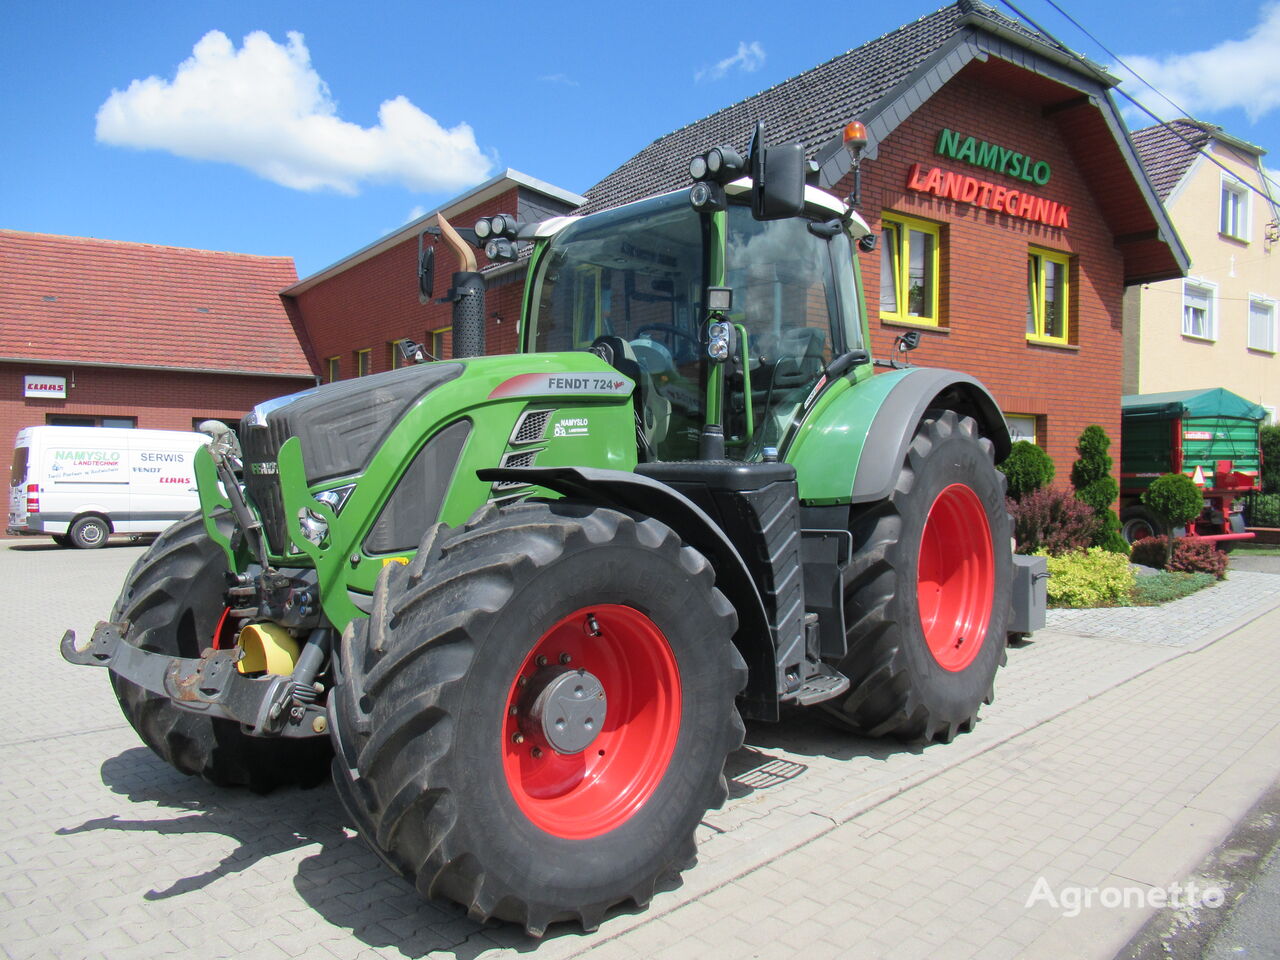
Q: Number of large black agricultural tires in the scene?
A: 3